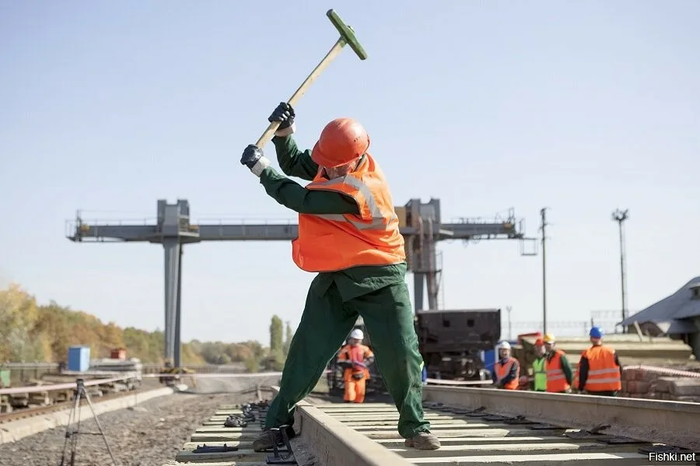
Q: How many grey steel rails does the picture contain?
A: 2